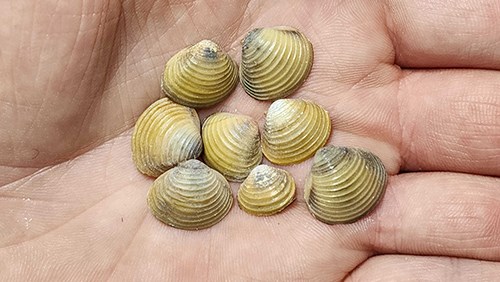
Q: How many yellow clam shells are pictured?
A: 8